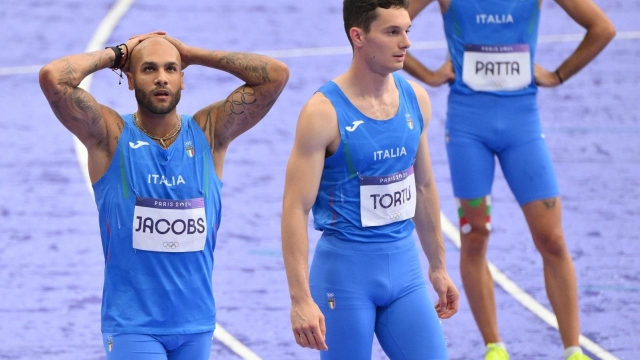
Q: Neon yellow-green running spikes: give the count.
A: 2